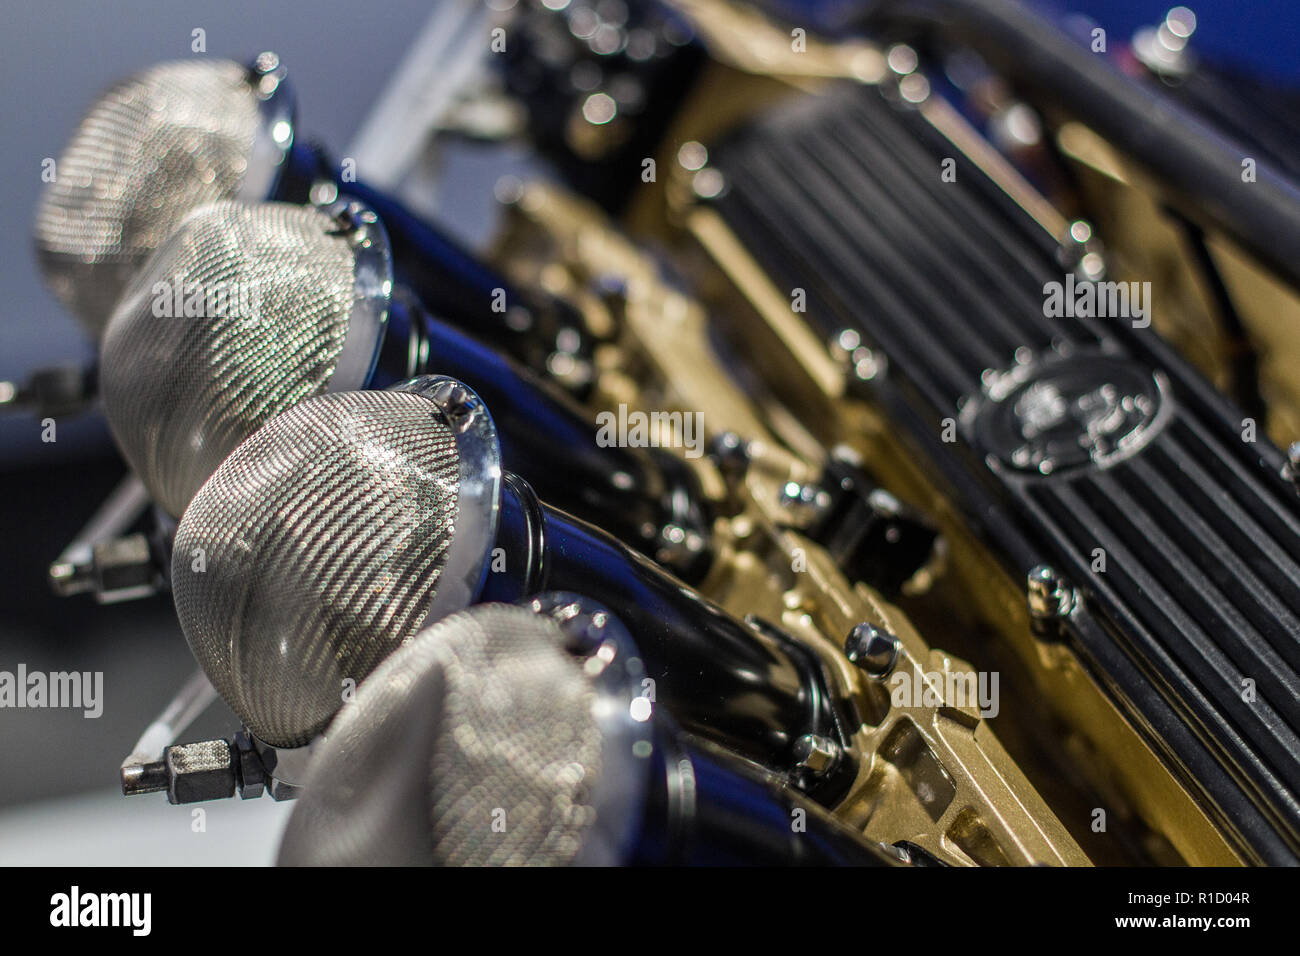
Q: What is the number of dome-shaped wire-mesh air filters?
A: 4